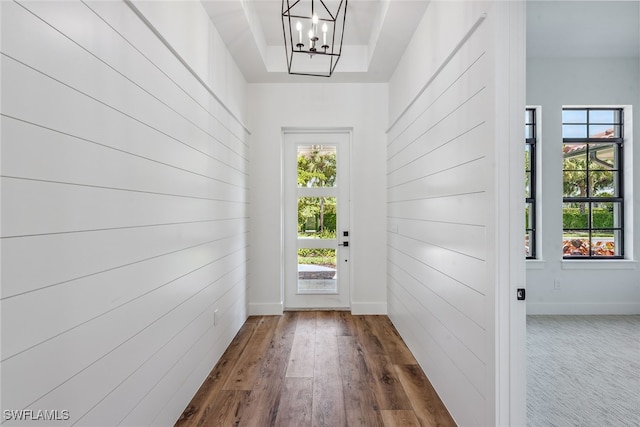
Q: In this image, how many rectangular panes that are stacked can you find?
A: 3